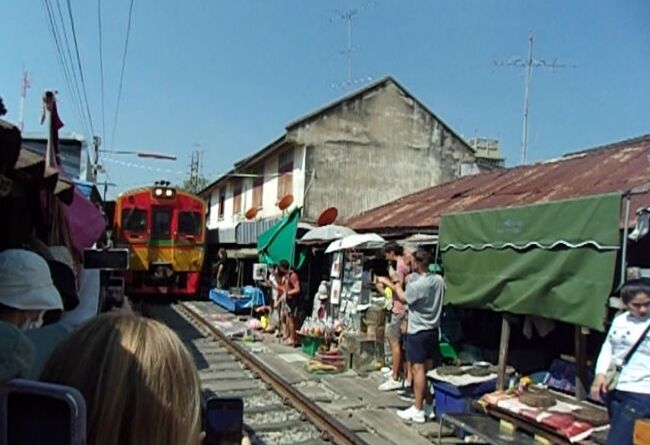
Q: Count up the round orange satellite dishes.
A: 3